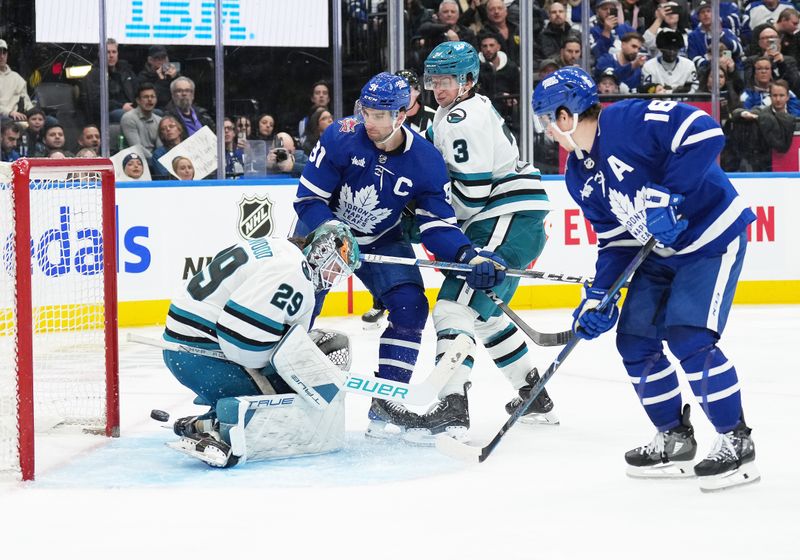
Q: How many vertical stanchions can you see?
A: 7